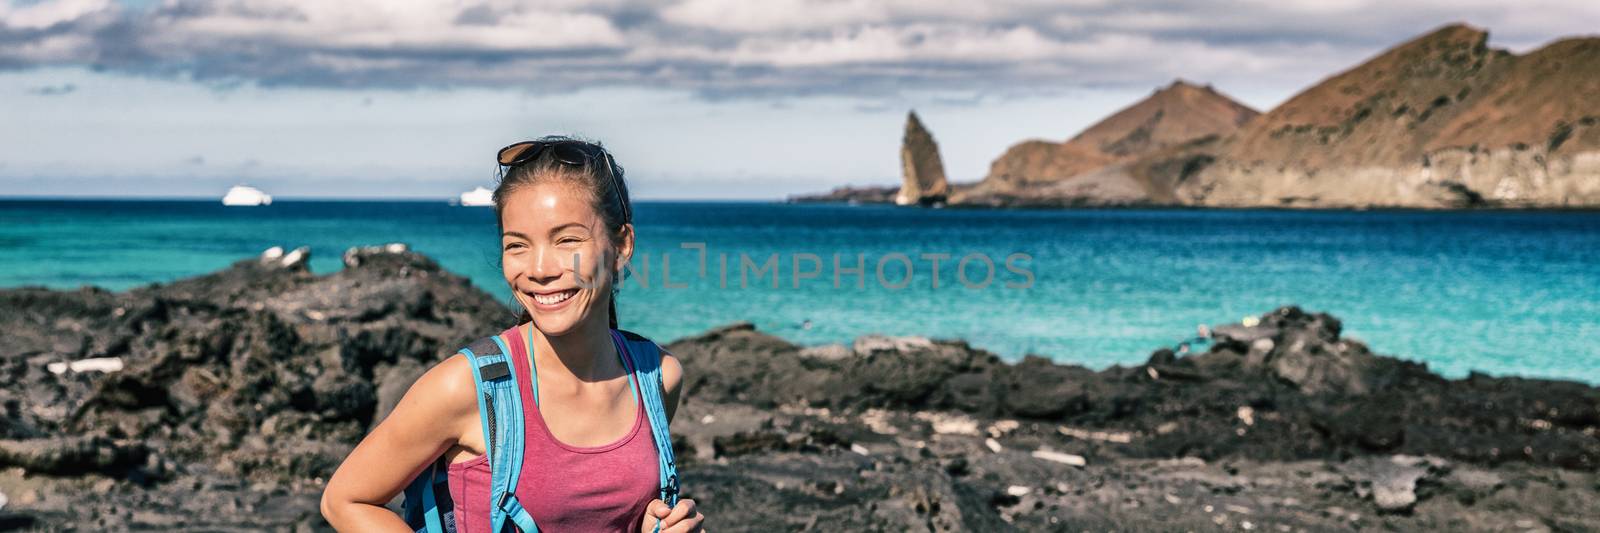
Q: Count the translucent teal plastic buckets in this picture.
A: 0